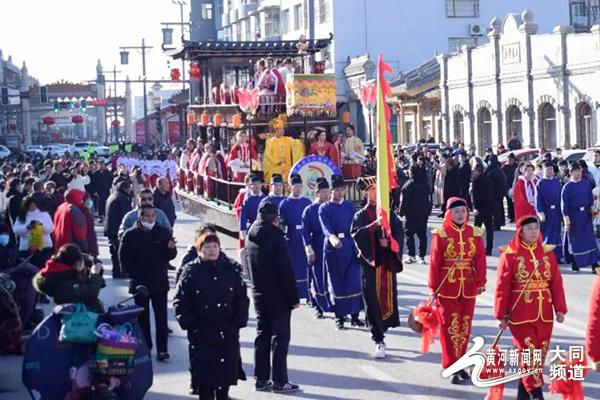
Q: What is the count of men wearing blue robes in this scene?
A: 7